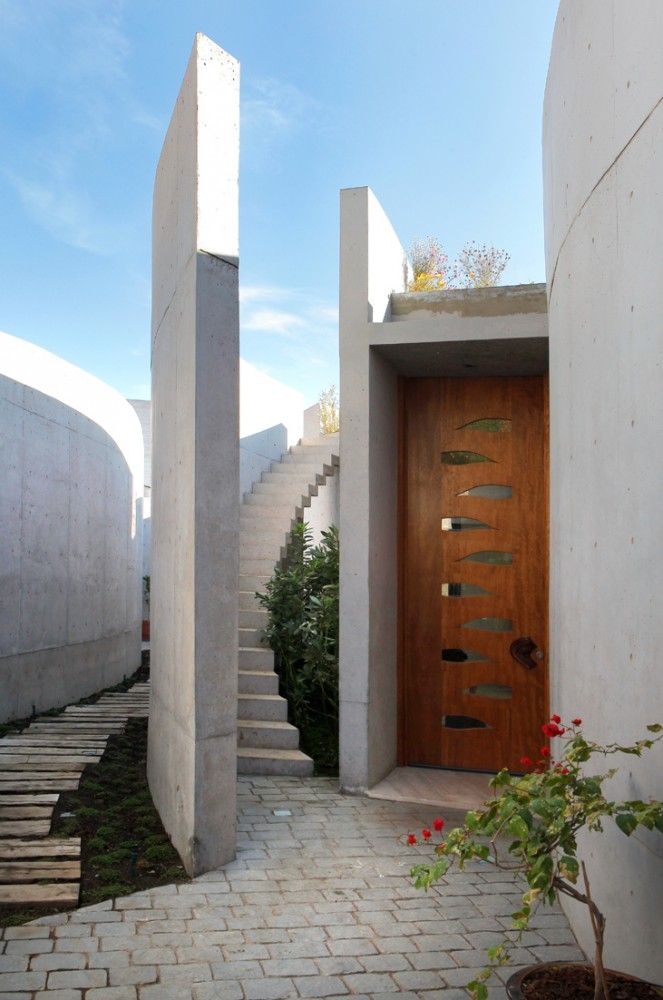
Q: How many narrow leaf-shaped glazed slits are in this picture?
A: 10